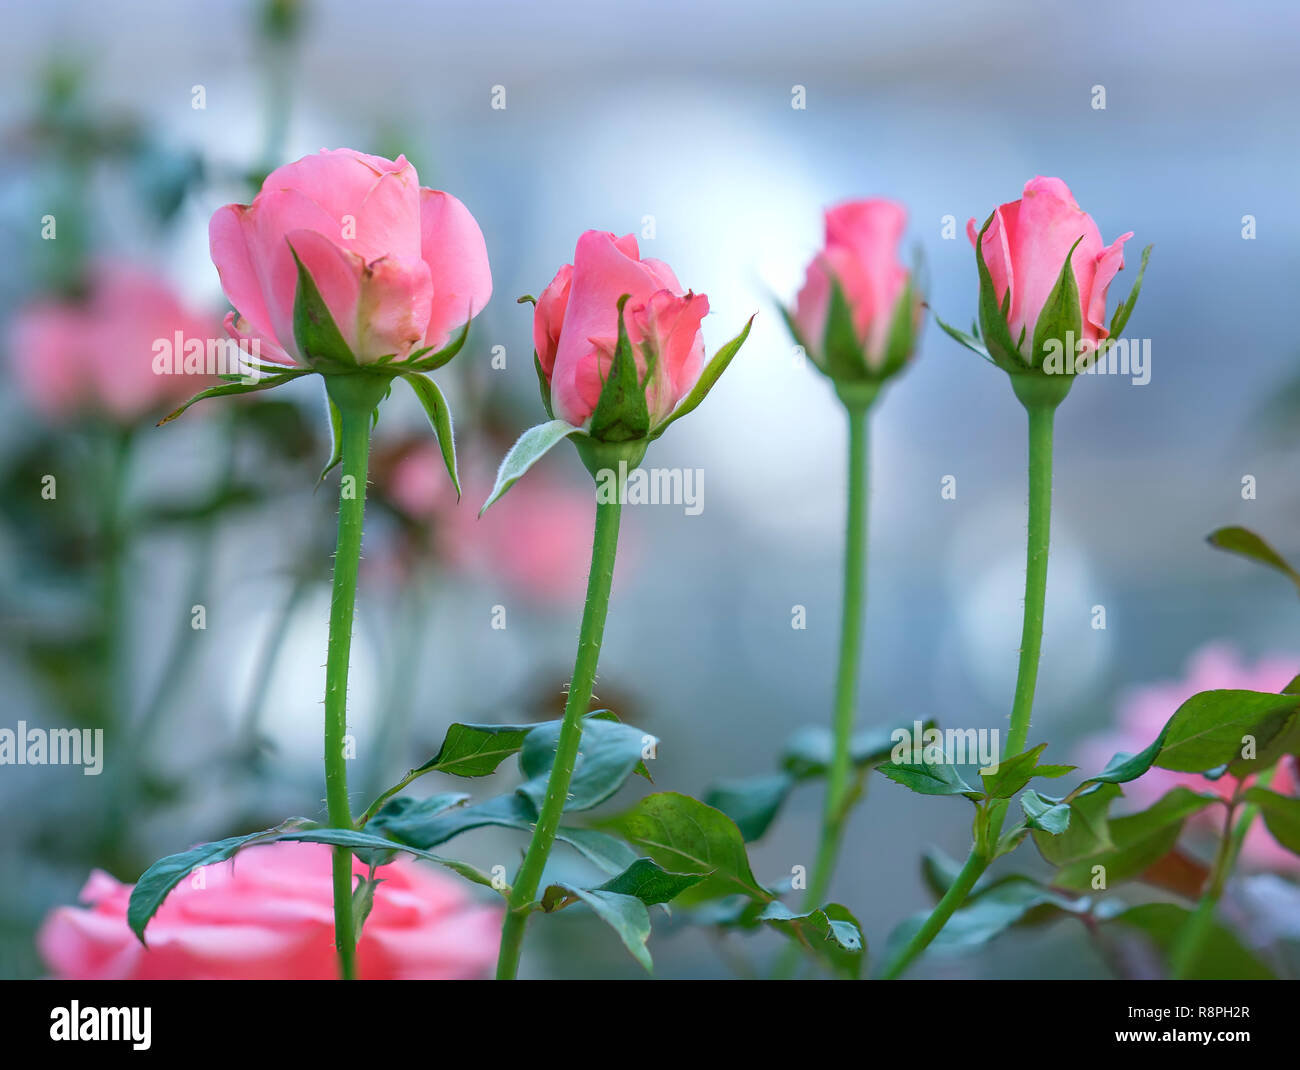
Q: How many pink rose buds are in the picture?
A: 4